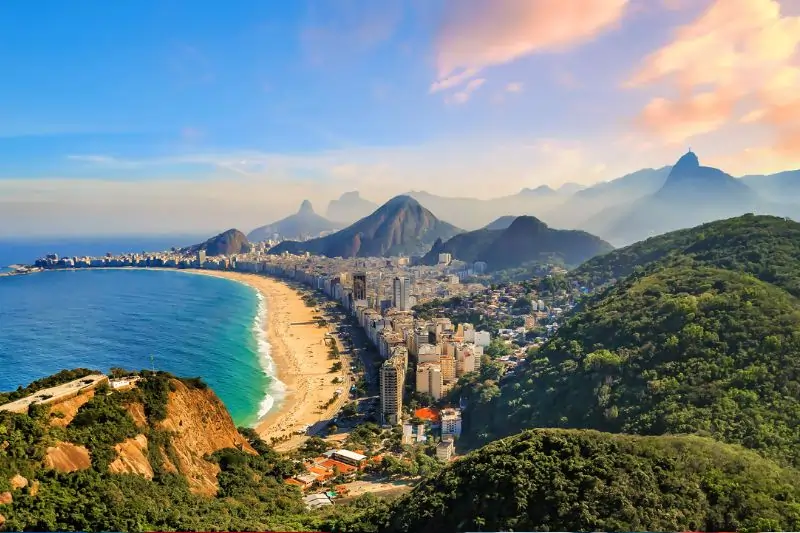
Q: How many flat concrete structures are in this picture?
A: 1